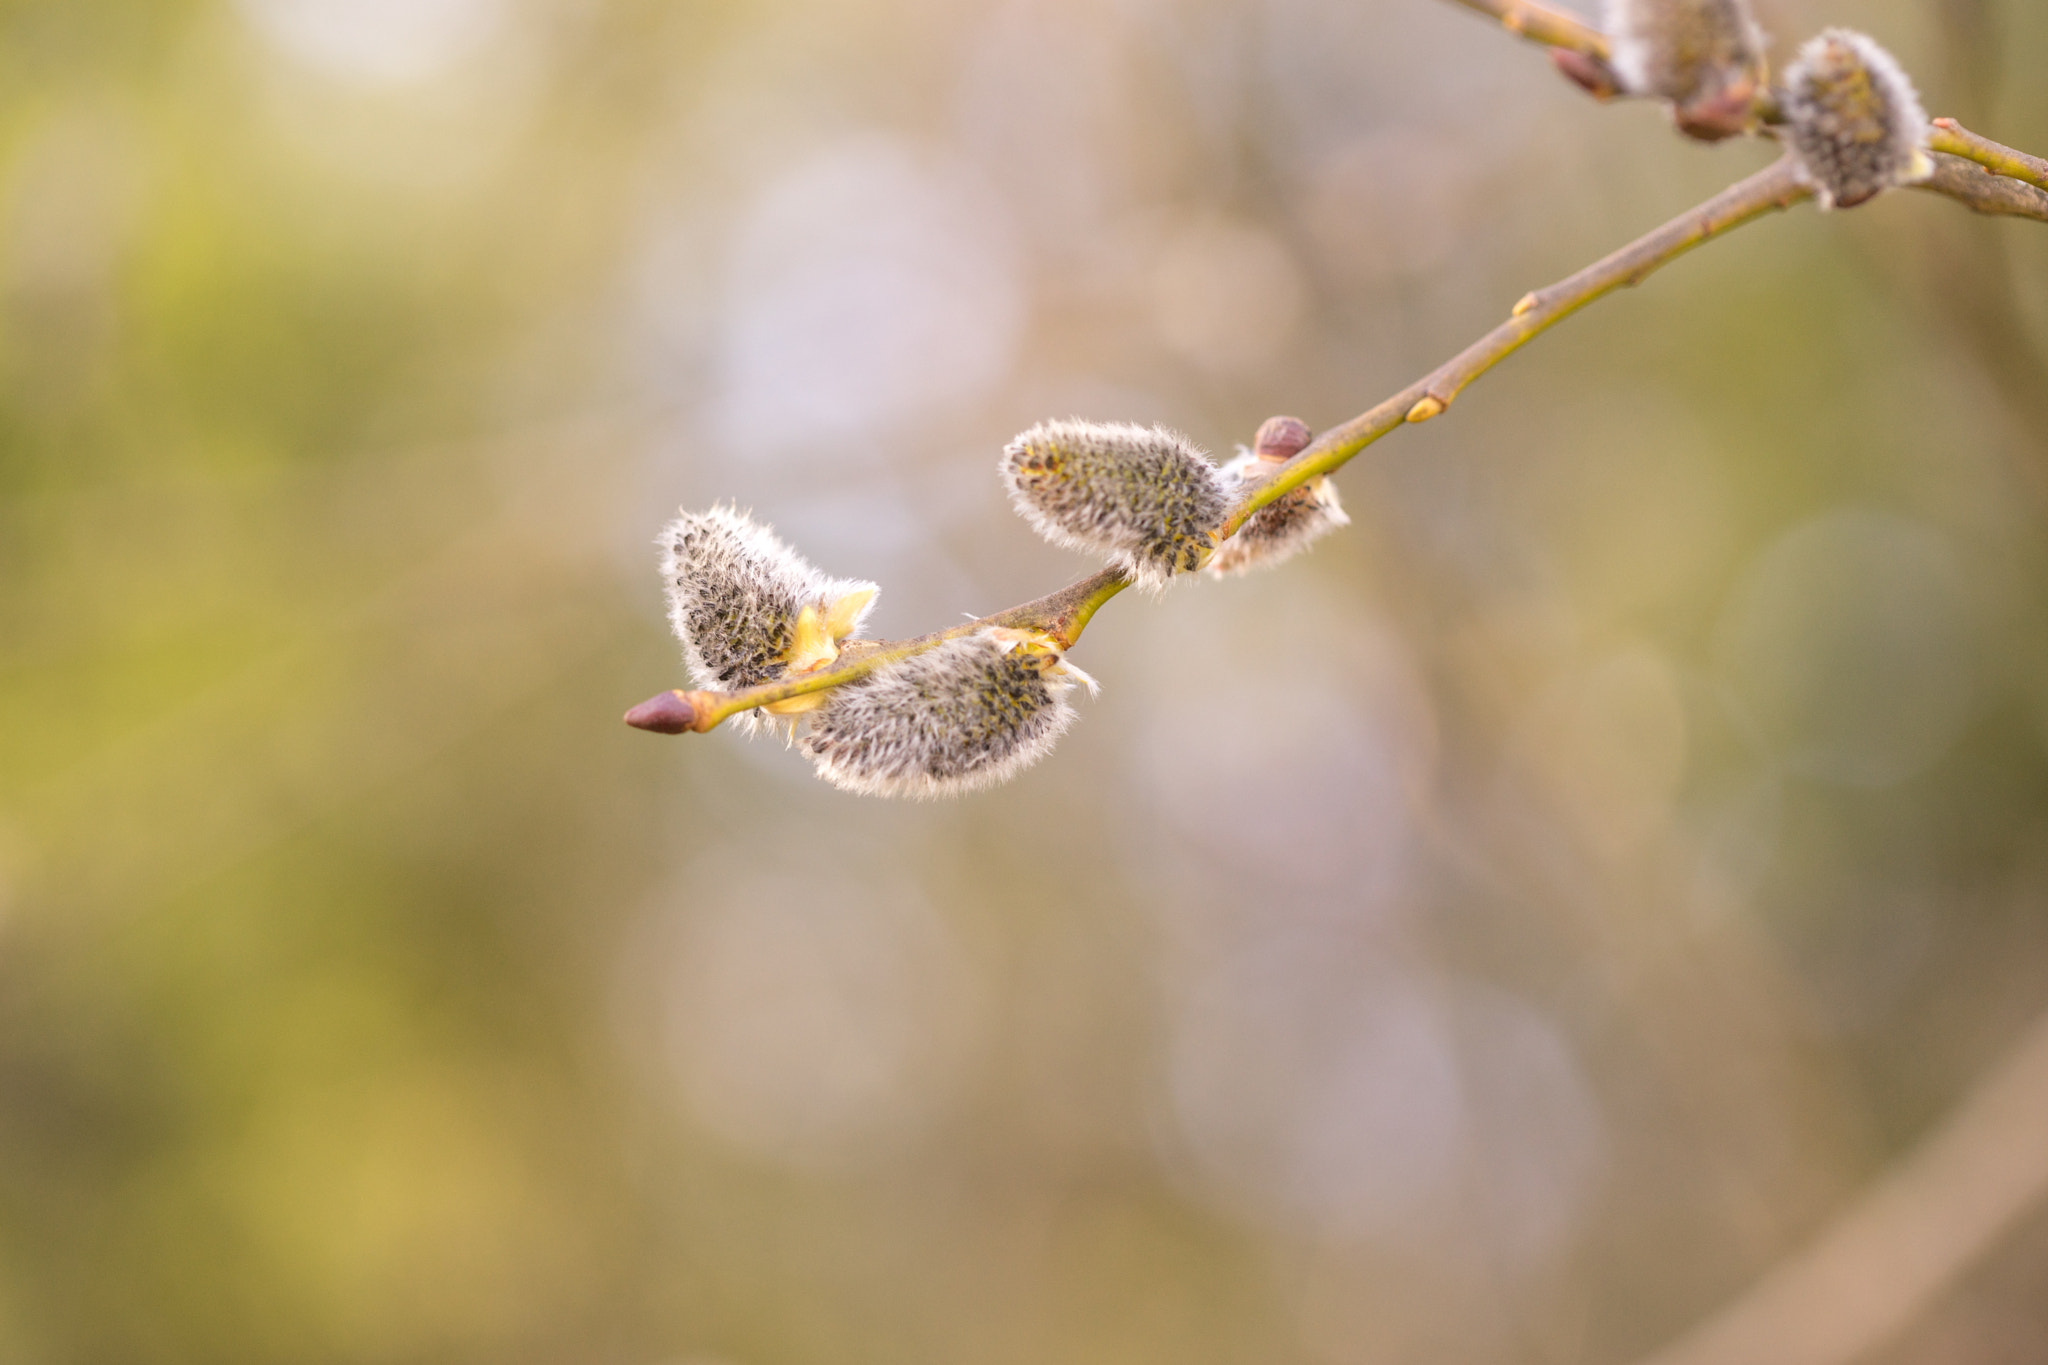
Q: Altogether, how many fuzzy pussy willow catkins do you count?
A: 6